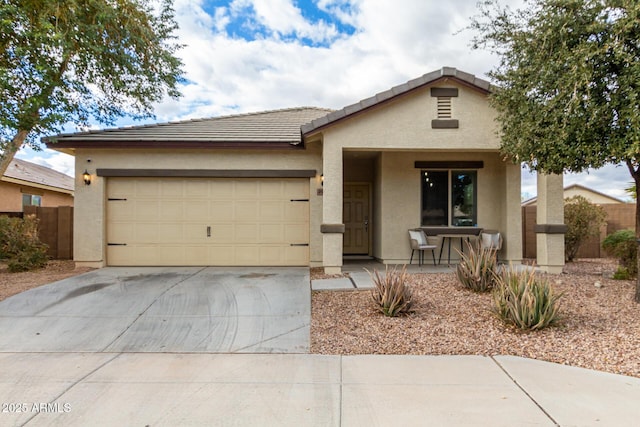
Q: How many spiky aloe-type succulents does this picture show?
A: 3